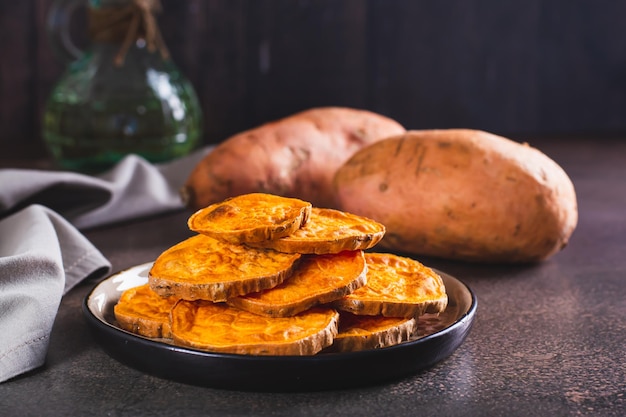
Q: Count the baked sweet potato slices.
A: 8